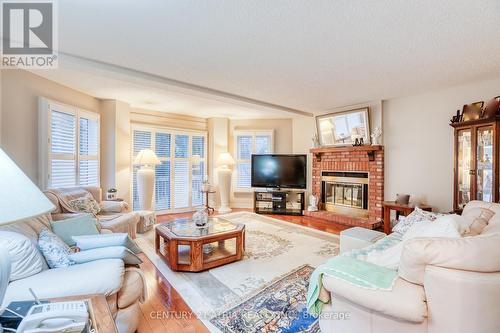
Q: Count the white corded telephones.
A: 1